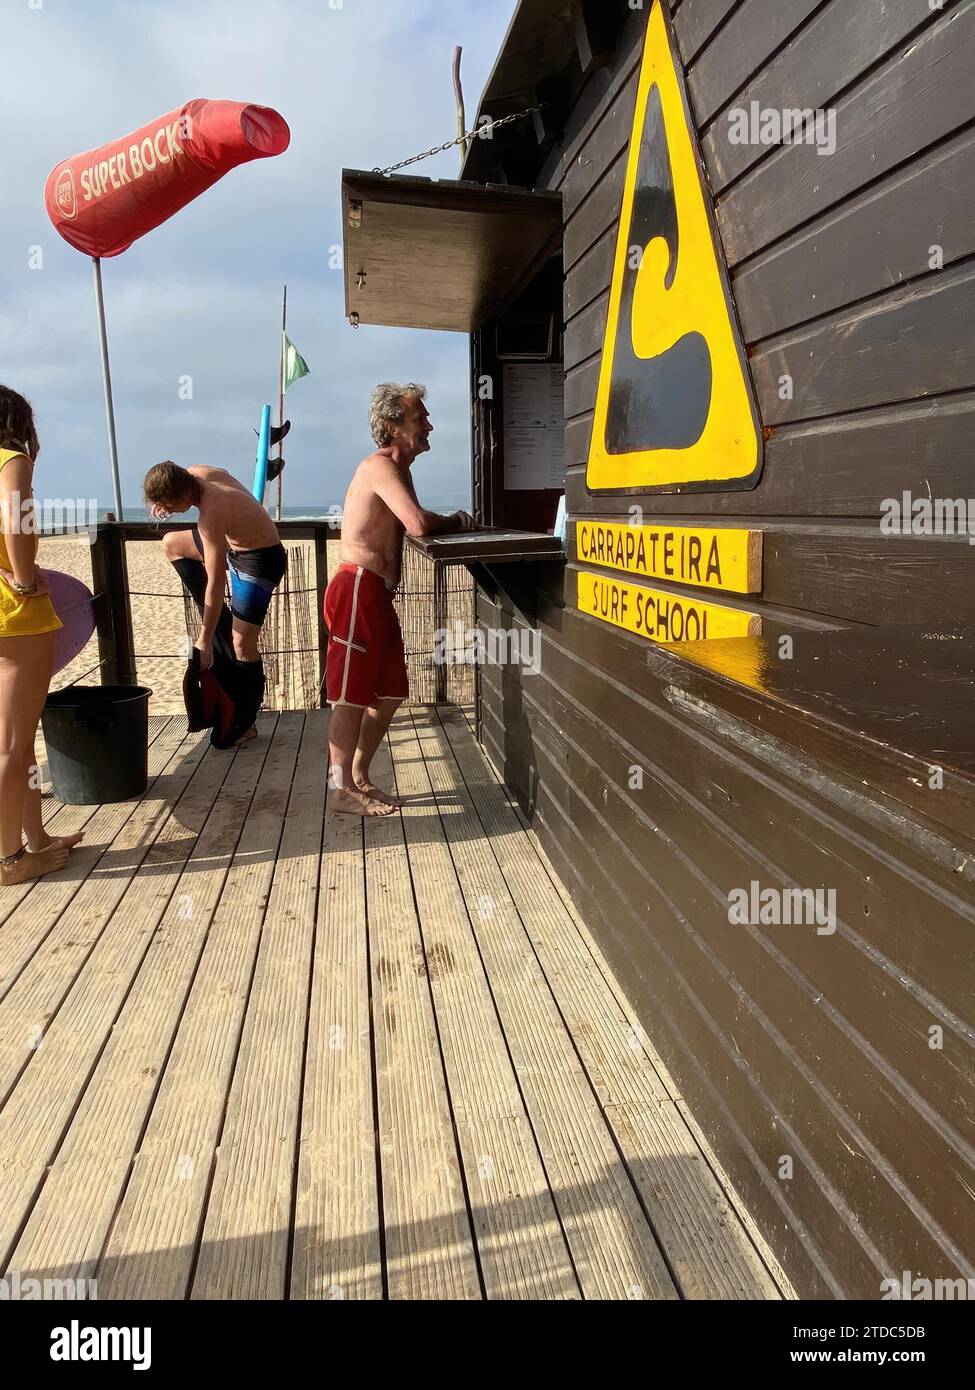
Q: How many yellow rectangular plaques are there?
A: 2